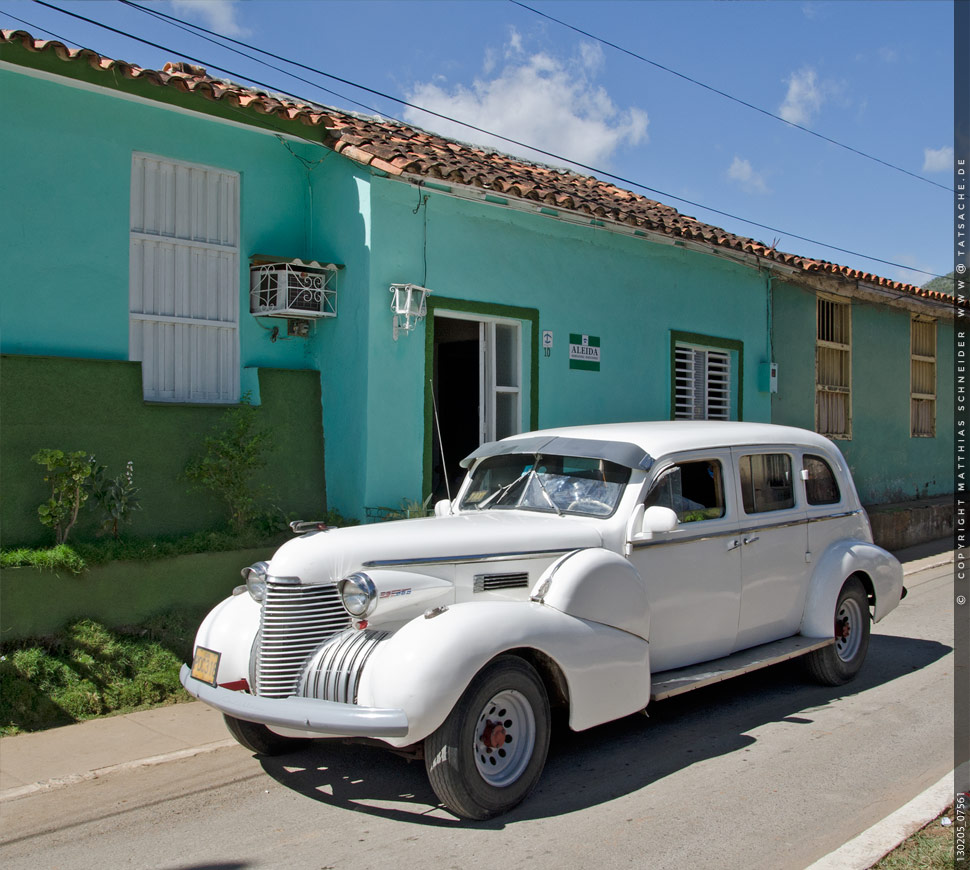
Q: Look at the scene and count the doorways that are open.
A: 1